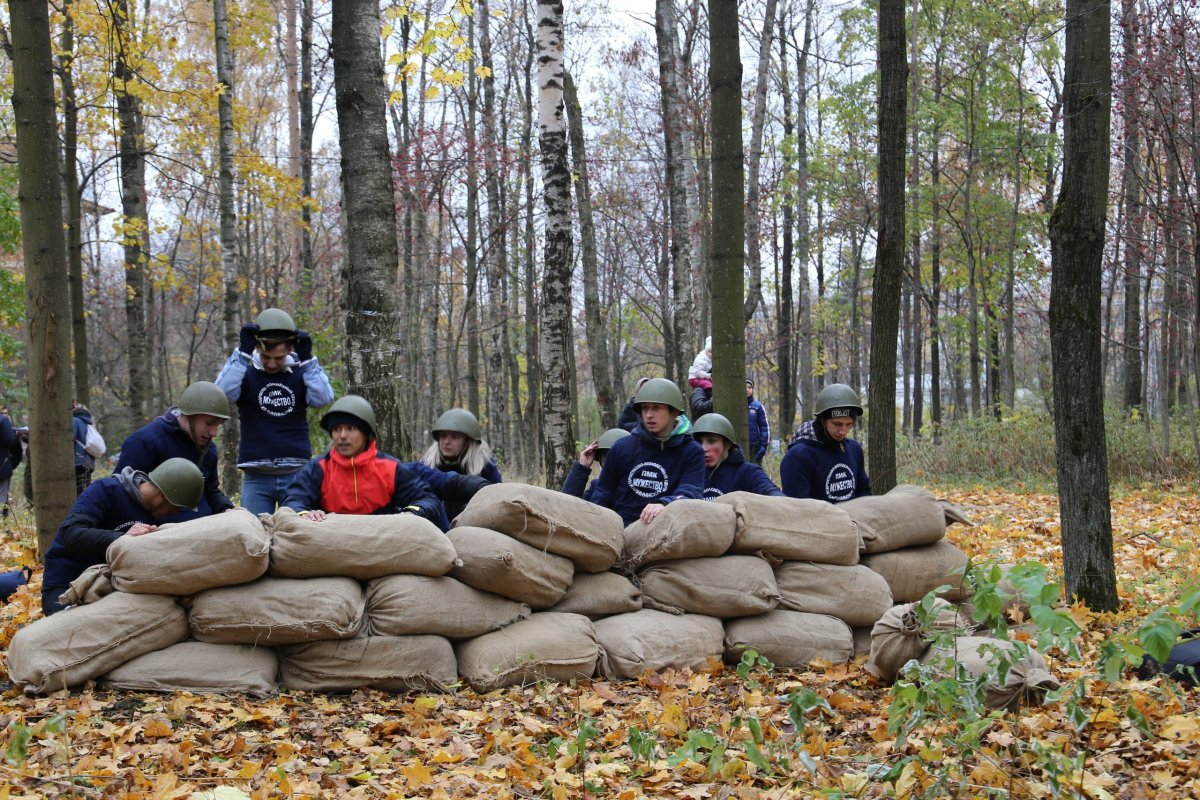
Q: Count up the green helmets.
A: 9